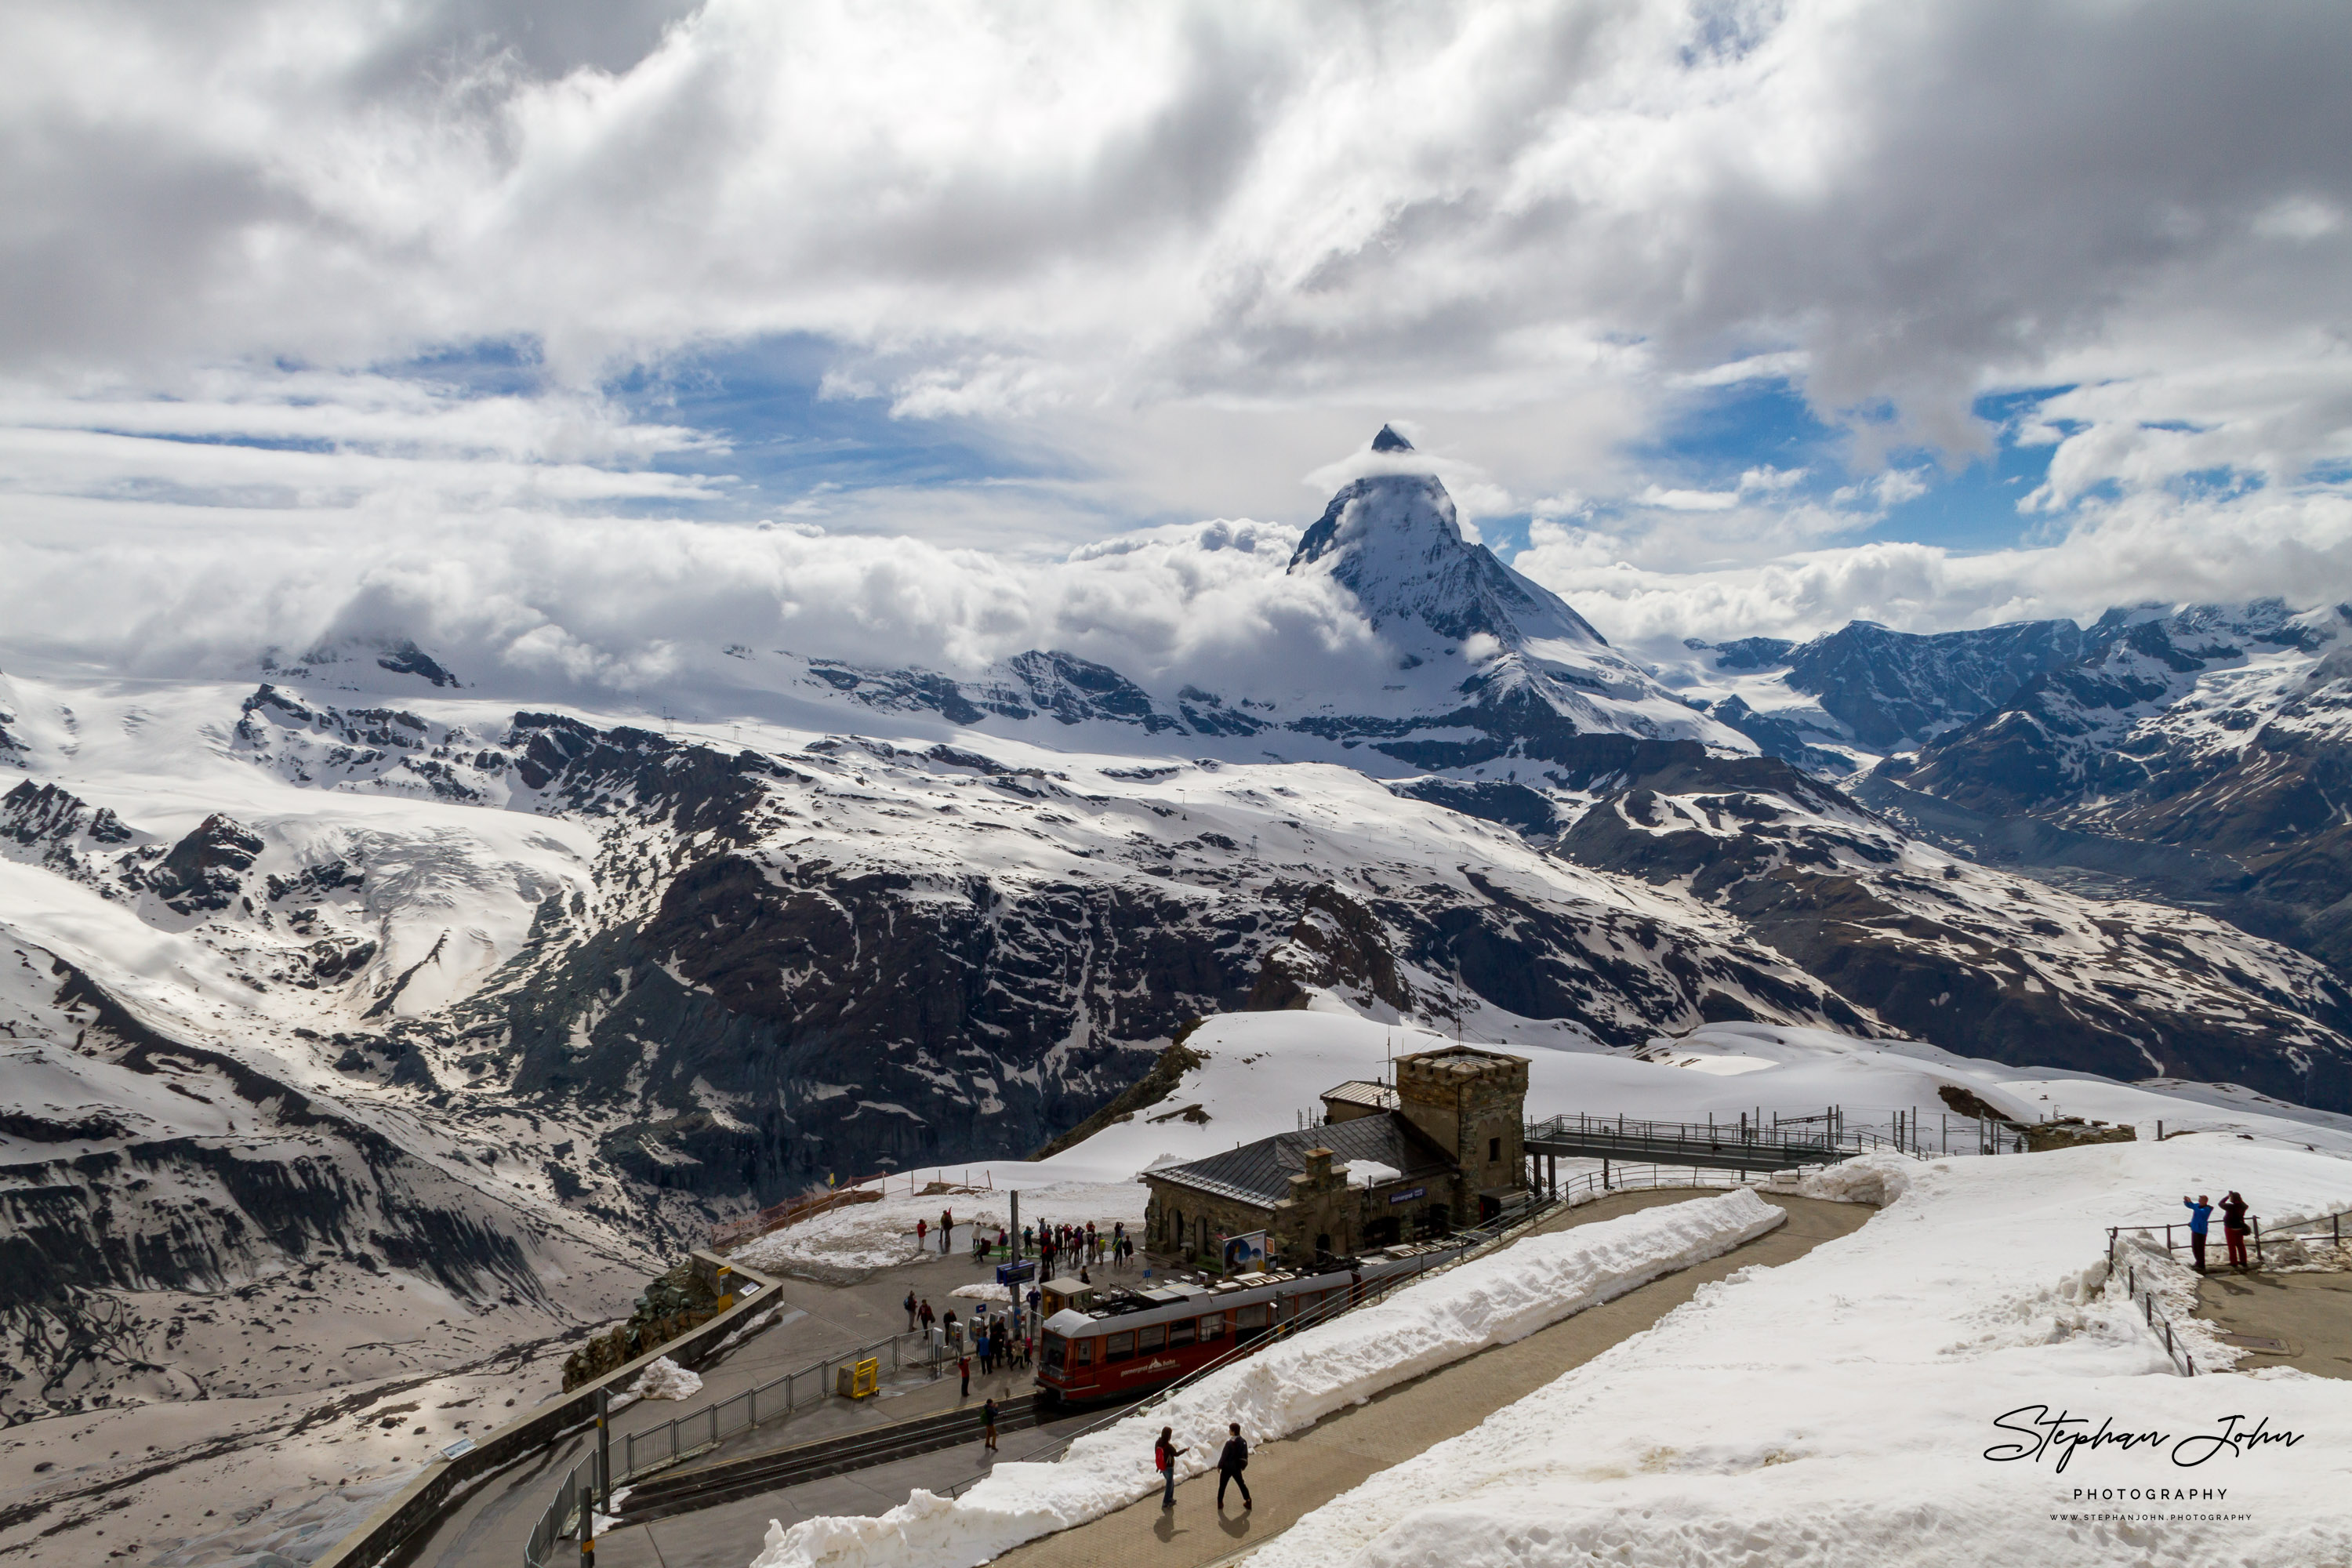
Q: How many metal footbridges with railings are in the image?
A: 1